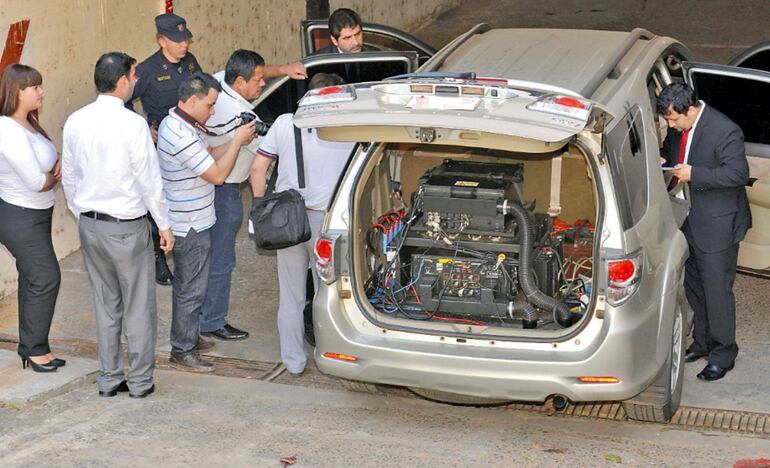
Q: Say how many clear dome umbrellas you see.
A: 0